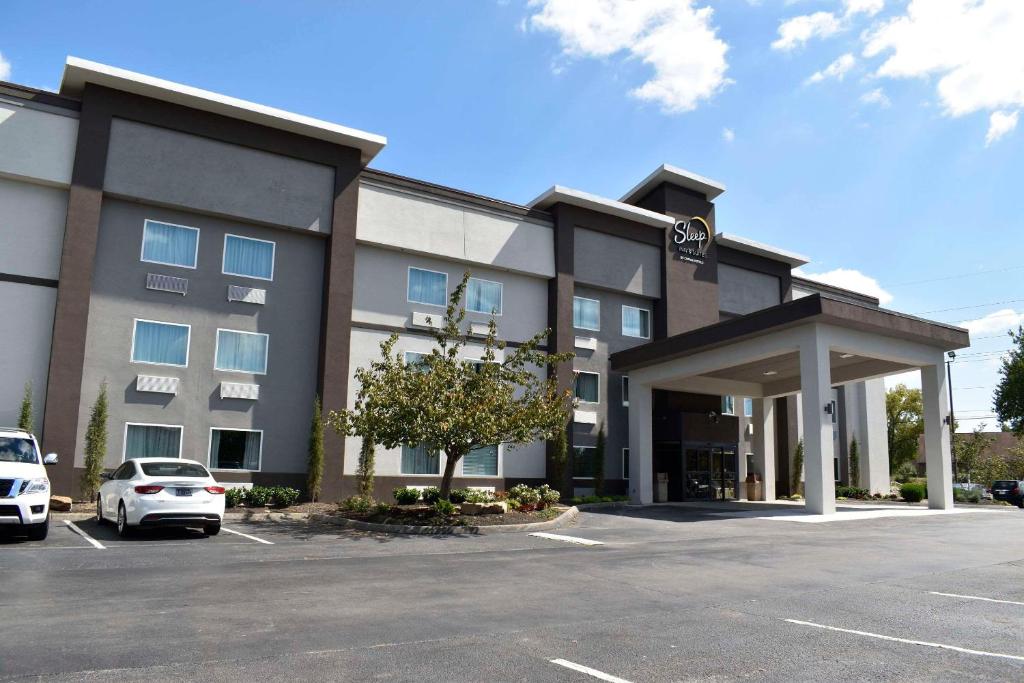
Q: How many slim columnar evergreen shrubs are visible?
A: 8